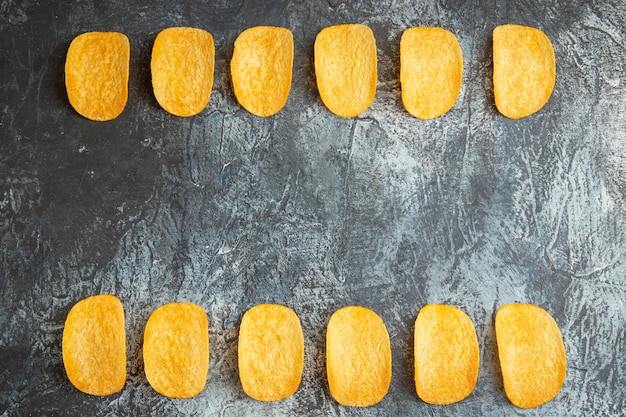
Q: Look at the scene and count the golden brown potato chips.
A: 12